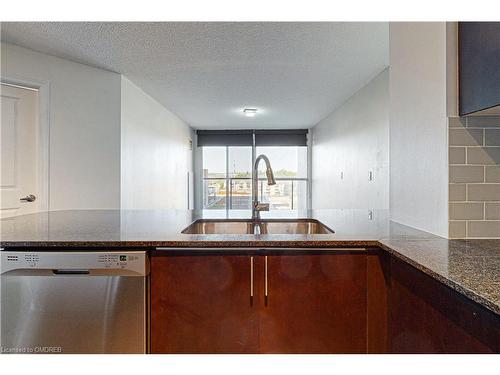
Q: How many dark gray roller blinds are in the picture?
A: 2